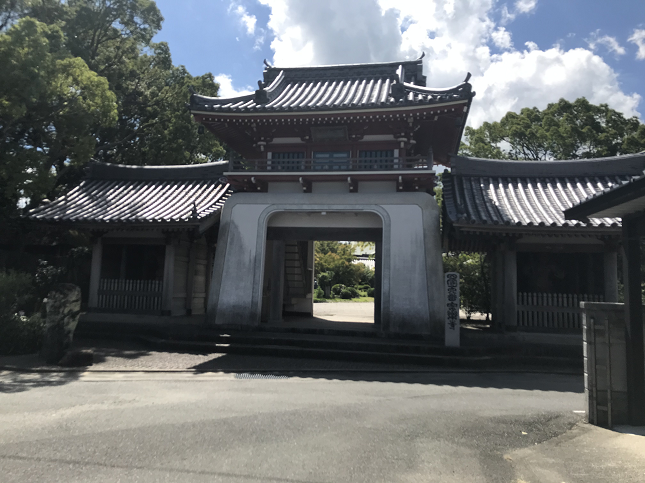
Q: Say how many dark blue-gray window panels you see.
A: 3